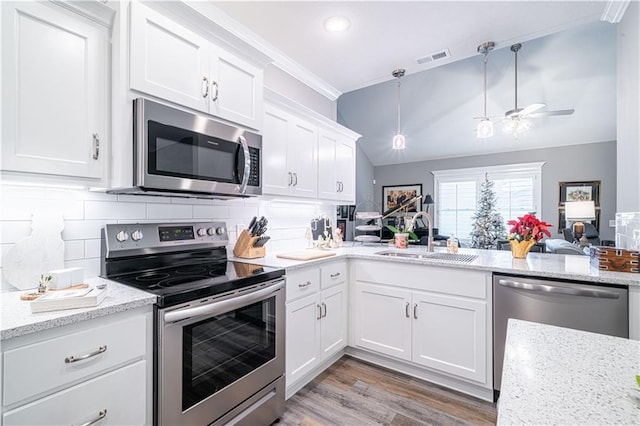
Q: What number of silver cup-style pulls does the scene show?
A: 0